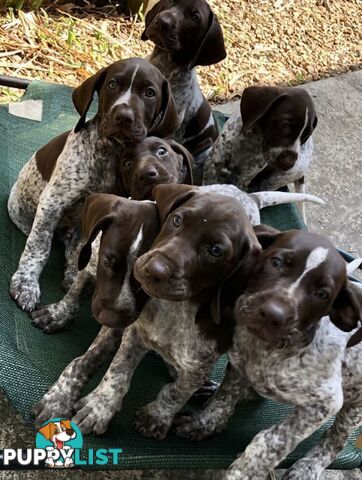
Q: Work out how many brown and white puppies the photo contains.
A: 7